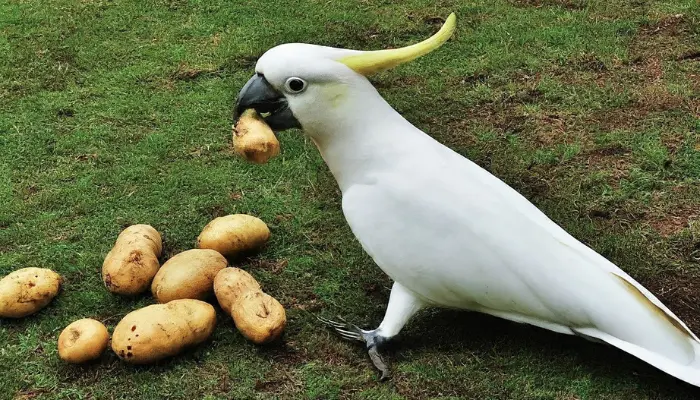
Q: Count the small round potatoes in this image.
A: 1